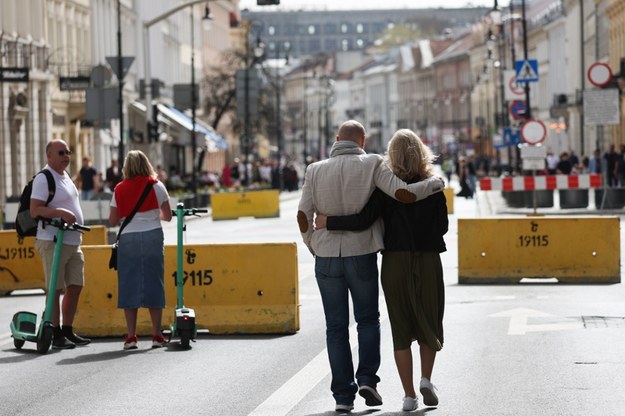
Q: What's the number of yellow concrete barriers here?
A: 5